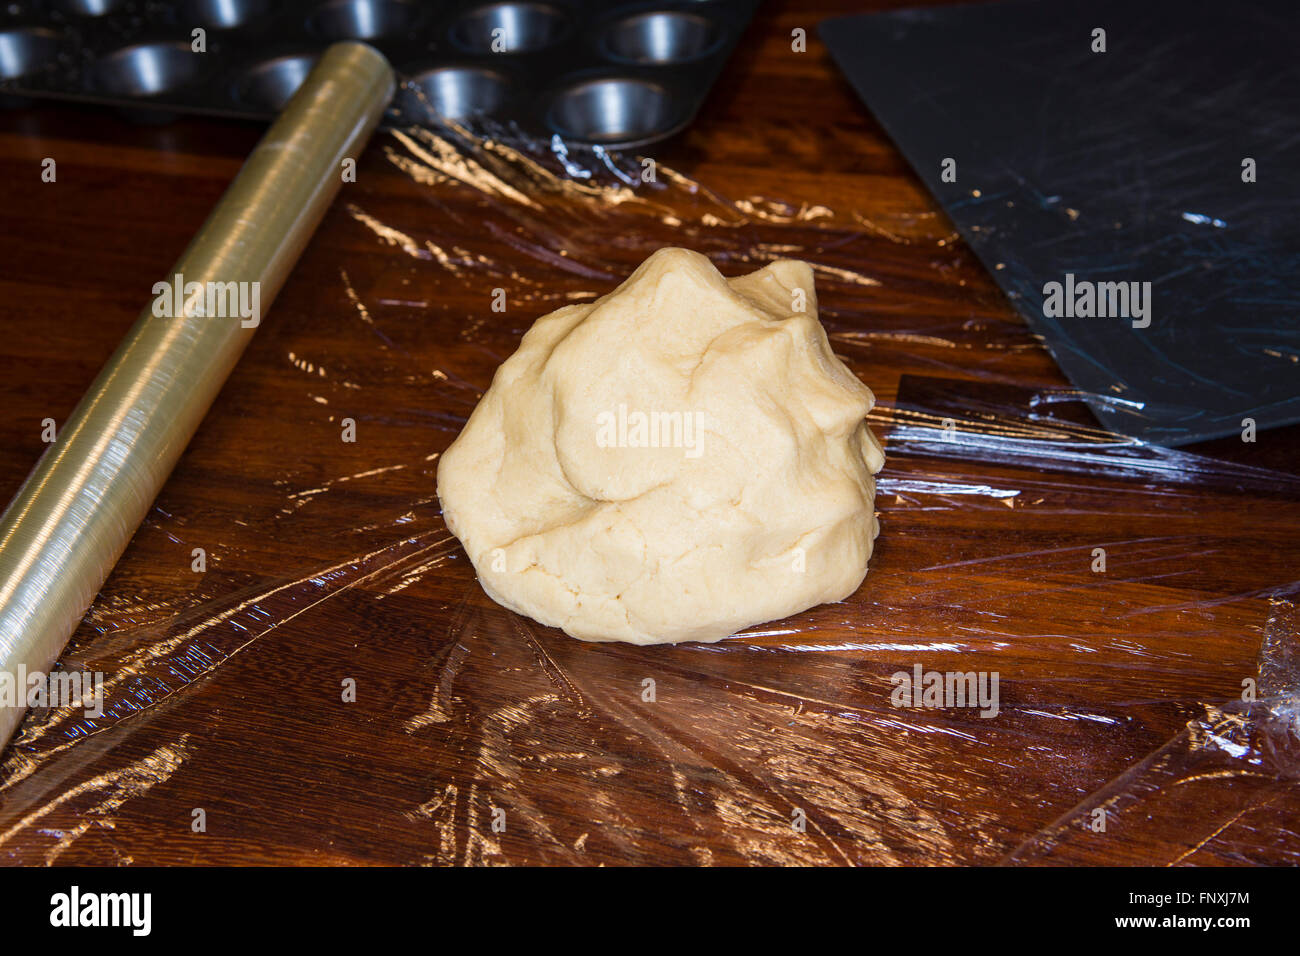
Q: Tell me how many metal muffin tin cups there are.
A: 10